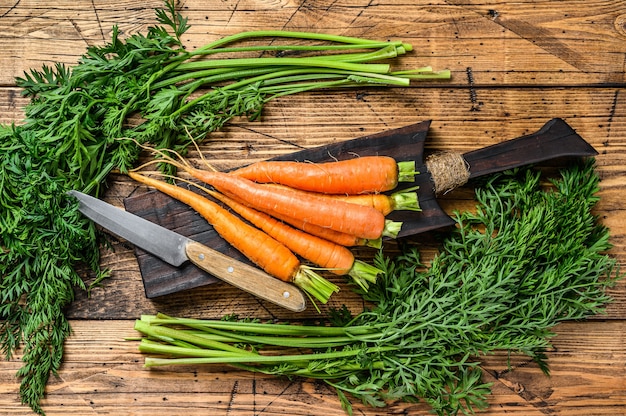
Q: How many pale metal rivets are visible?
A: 3